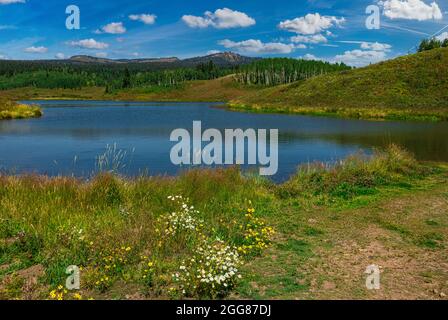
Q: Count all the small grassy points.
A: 1